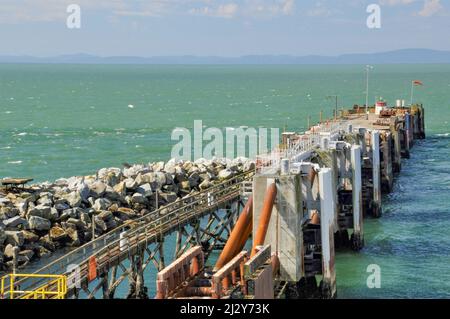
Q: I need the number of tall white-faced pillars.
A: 3